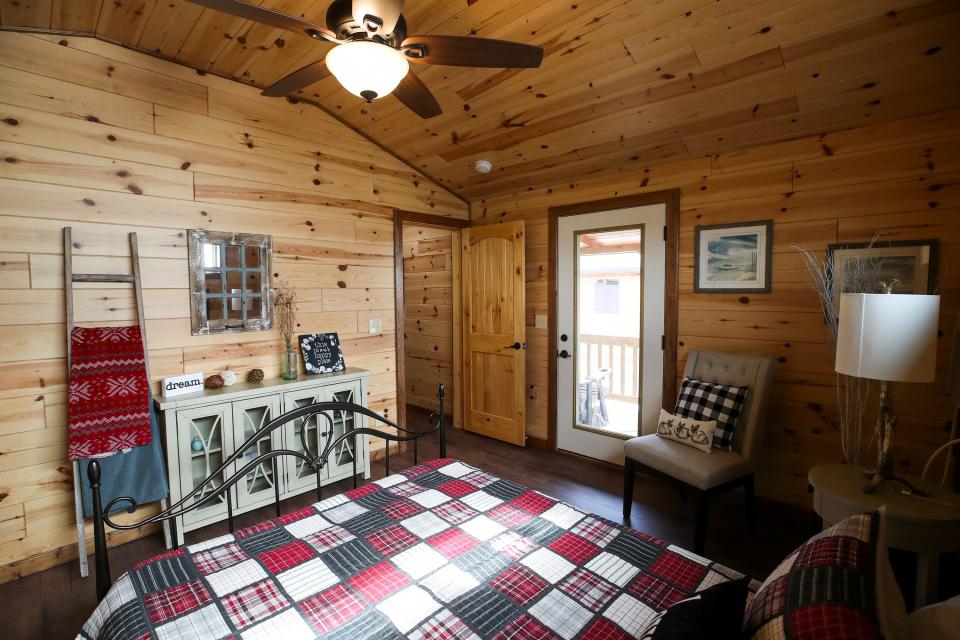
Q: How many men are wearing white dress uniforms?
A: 0